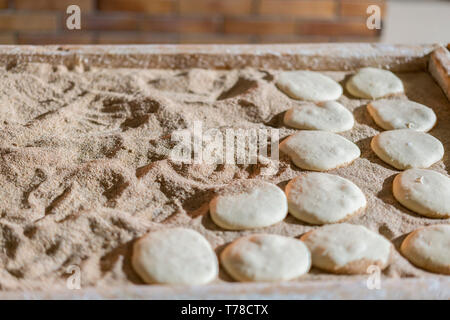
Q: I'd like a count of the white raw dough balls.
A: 13